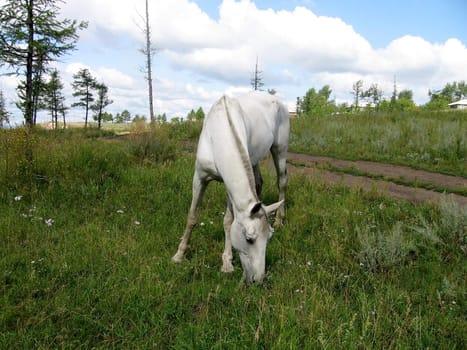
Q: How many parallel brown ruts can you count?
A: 2